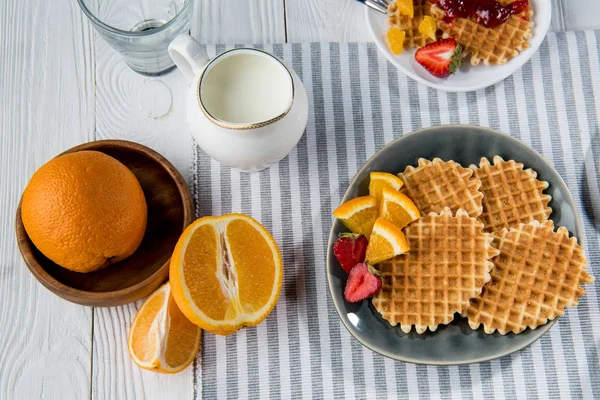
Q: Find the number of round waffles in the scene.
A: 6